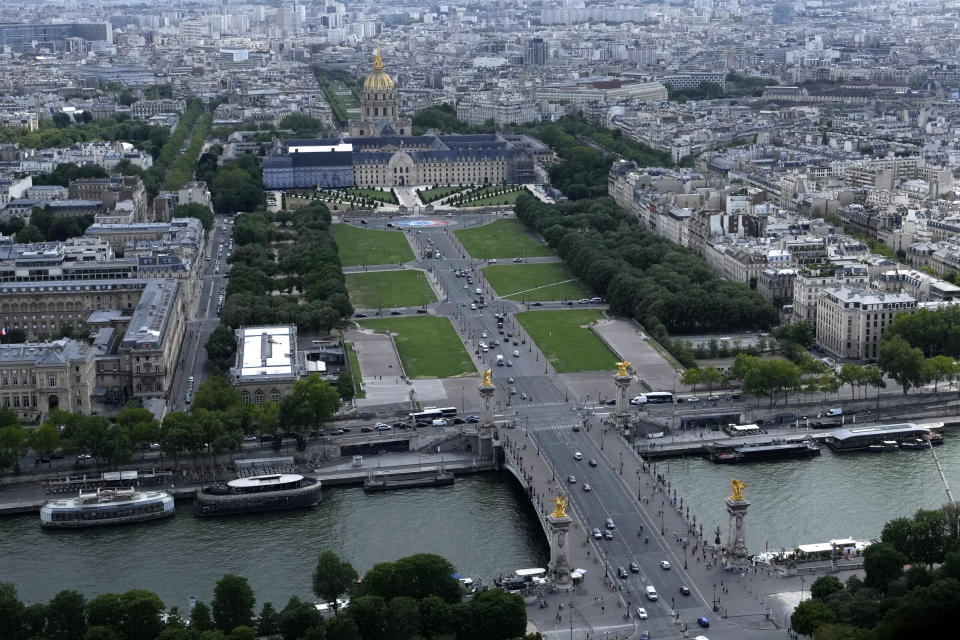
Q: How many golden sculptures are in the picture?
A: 4